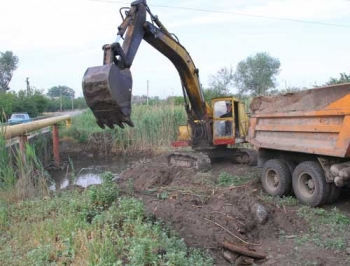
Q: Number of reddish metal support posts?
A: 2